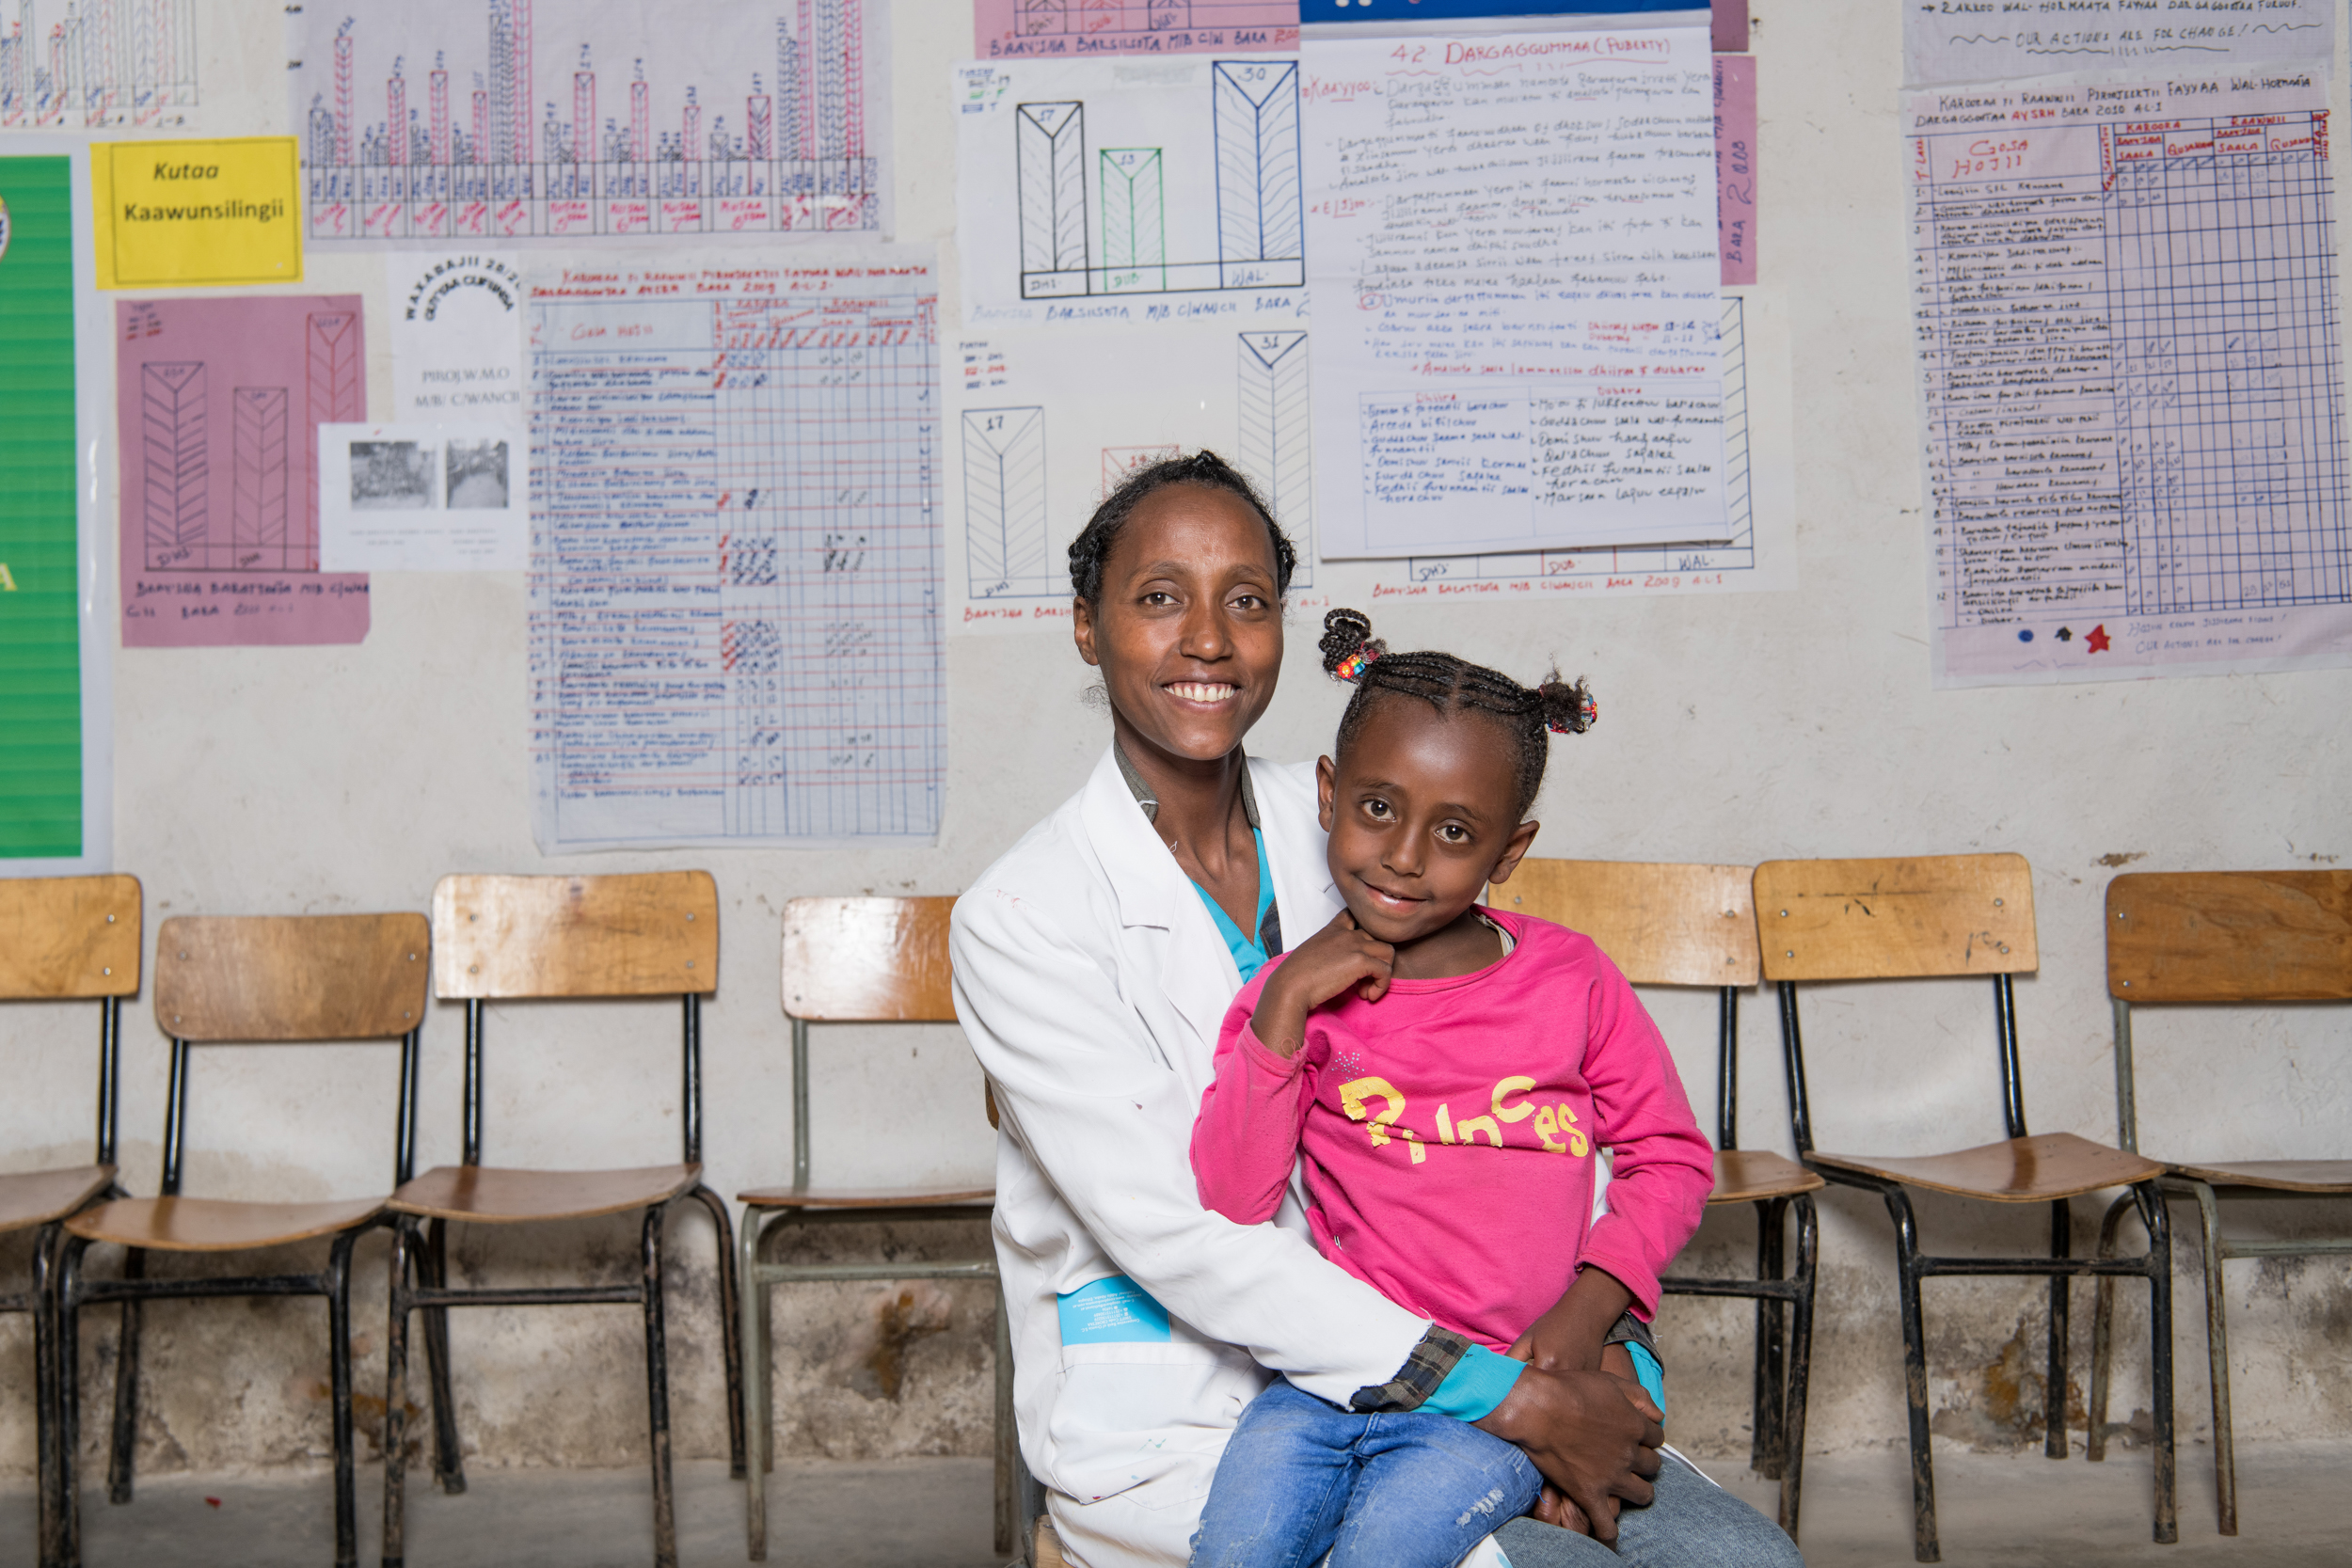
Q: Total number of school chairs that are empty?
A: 7